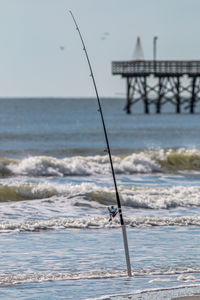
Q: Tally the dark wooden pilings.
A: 5